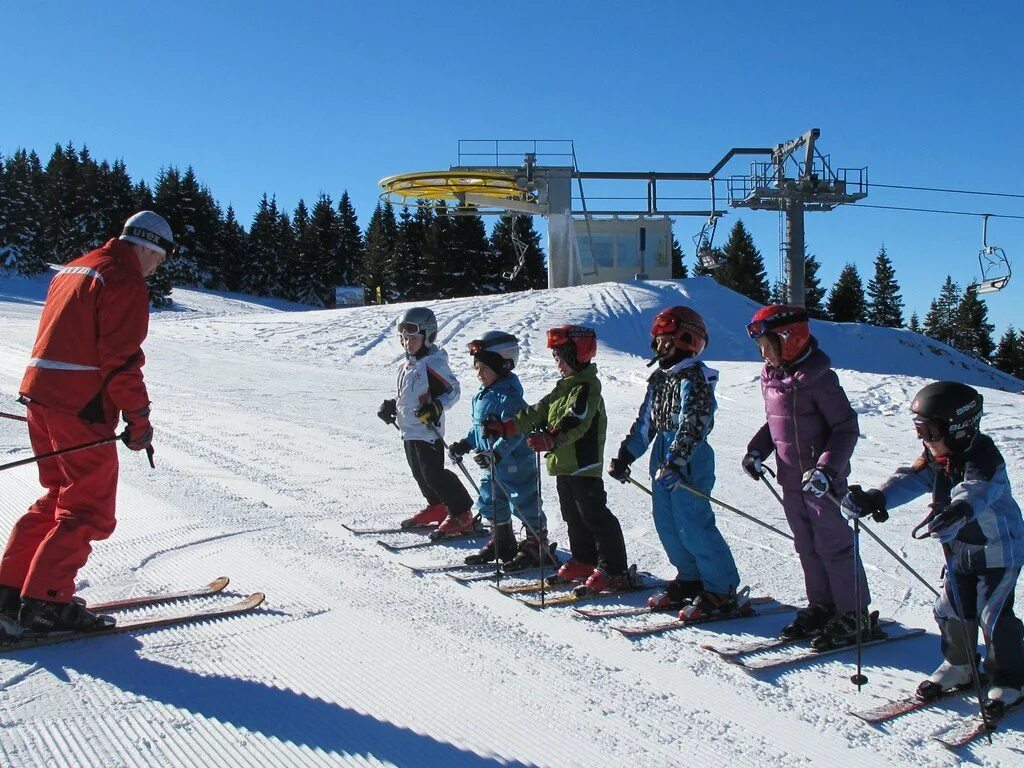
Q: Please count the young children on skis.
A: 6